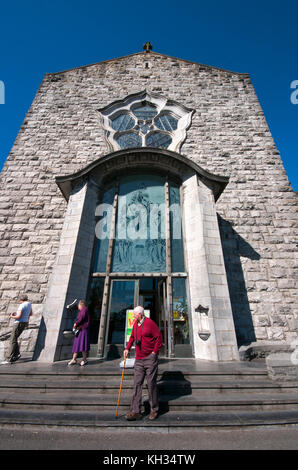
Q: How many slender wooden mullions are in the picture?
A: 2